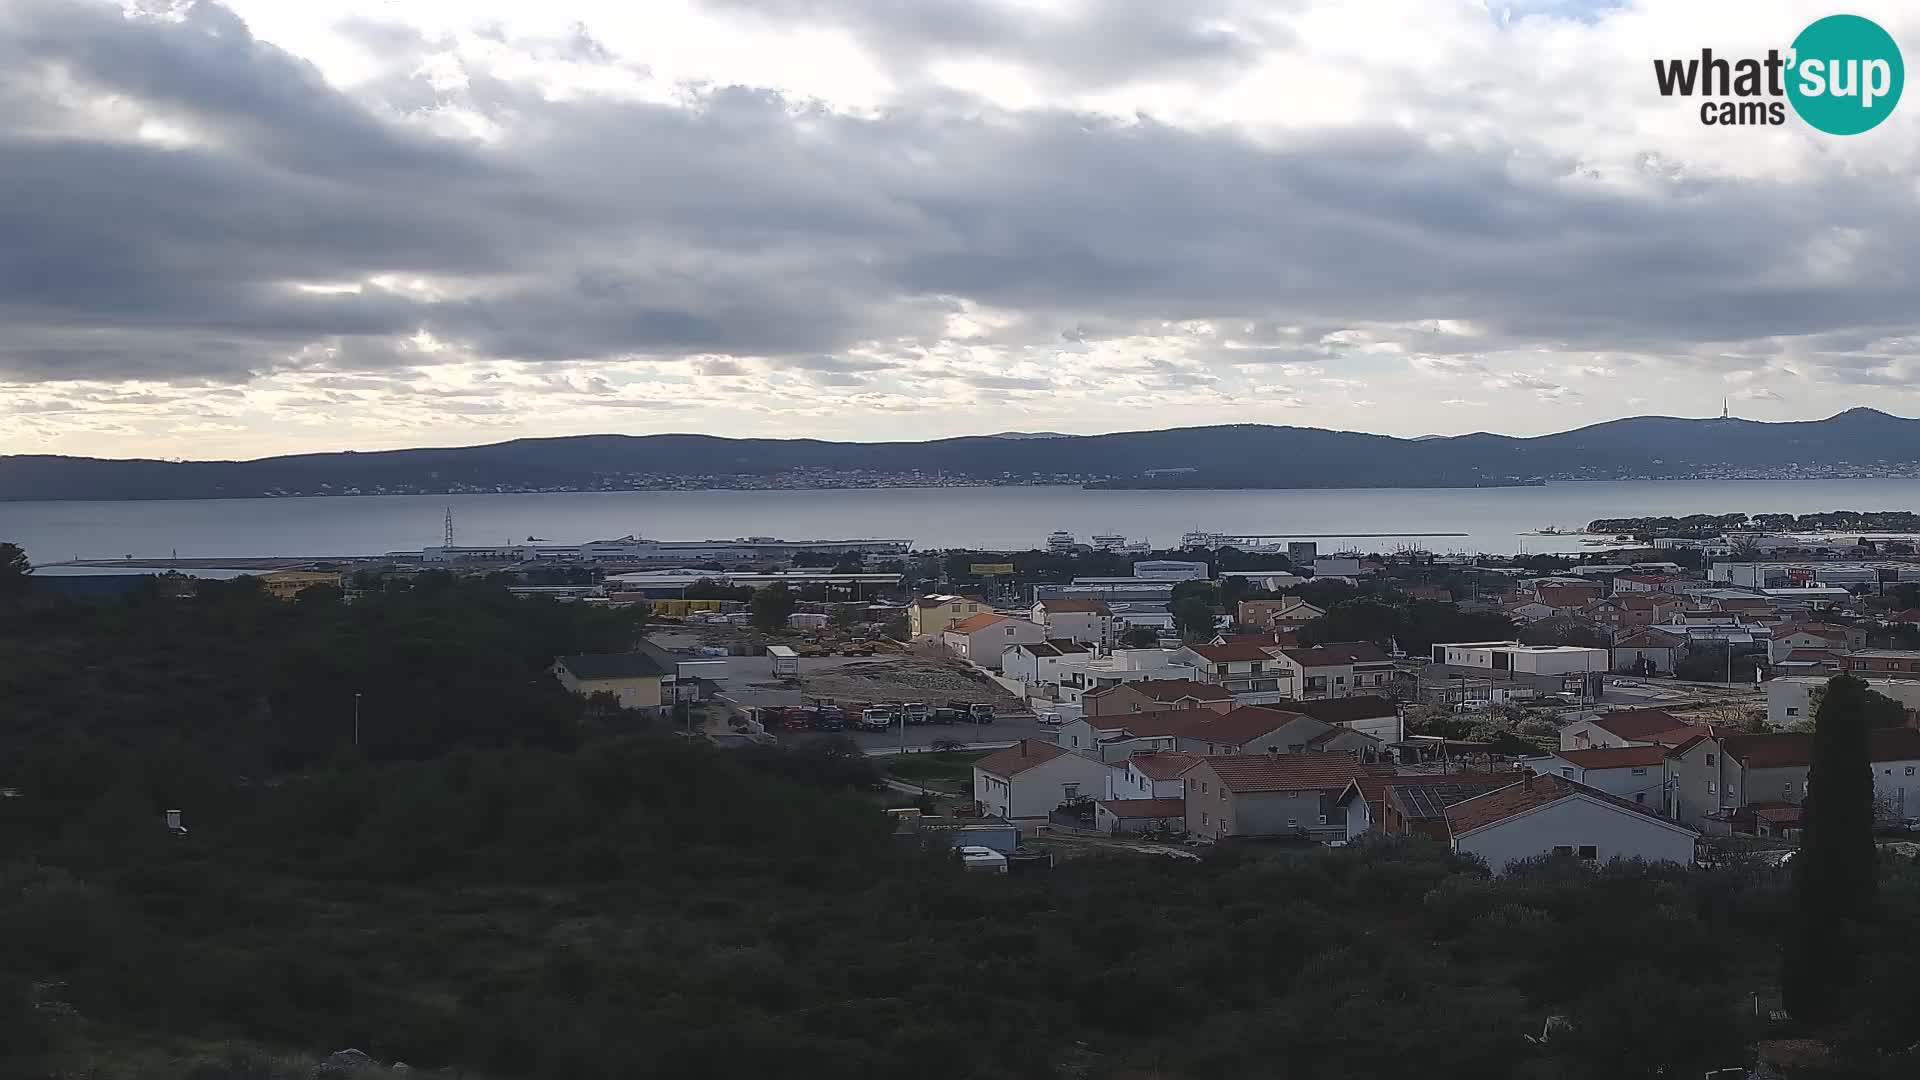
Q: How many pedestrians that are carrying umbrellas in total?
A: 0